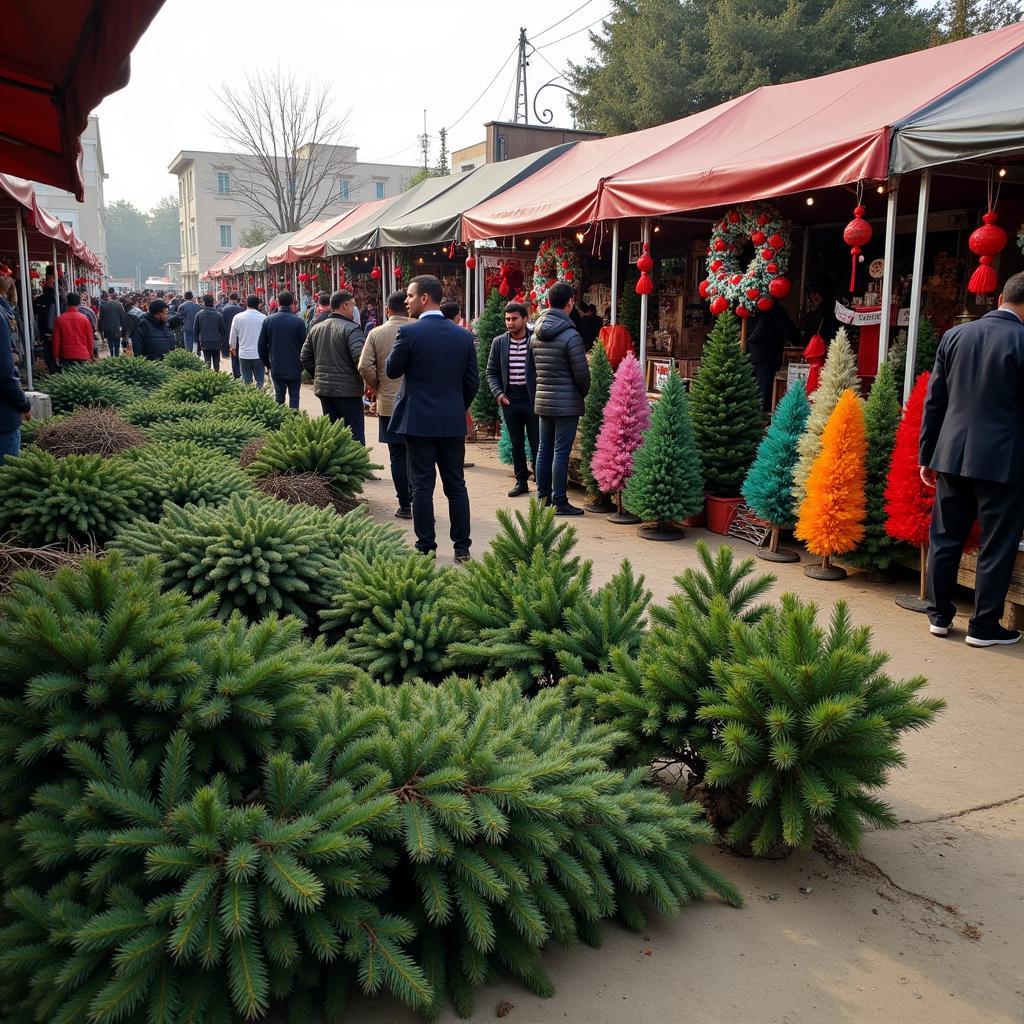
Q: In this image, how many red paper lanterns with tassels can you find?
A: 3